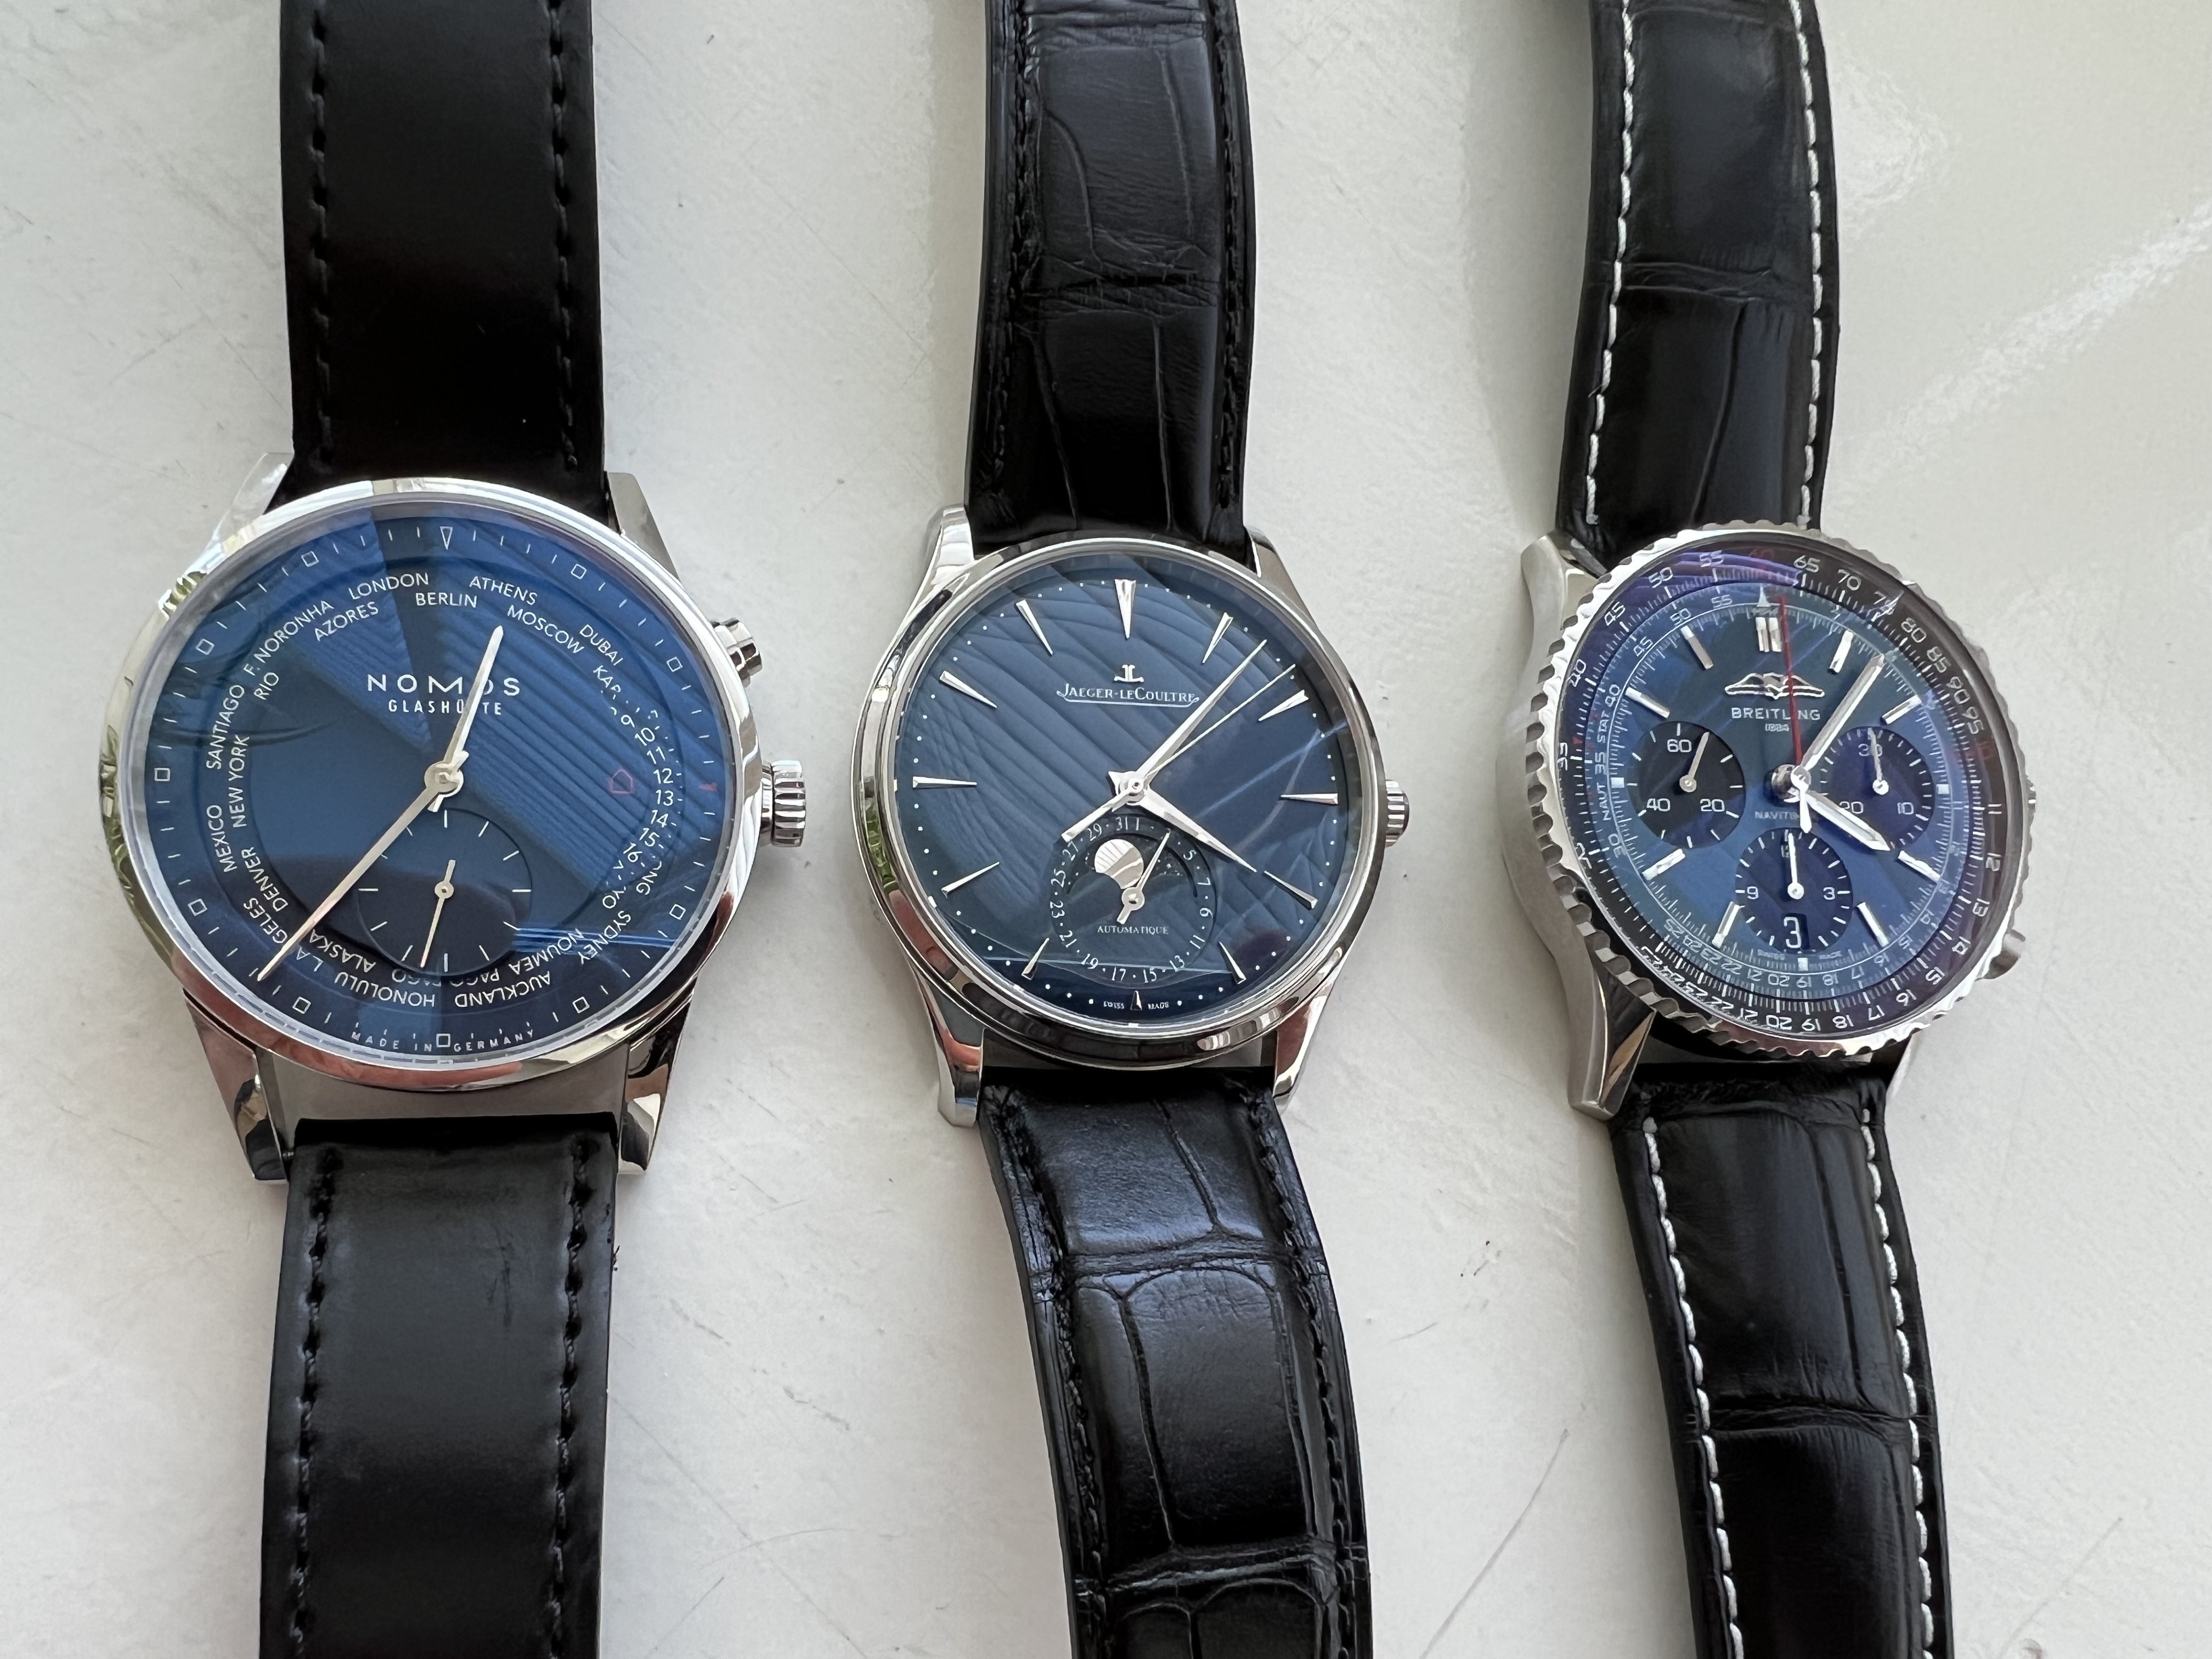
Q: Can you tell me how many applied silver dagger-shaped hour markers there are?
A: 12